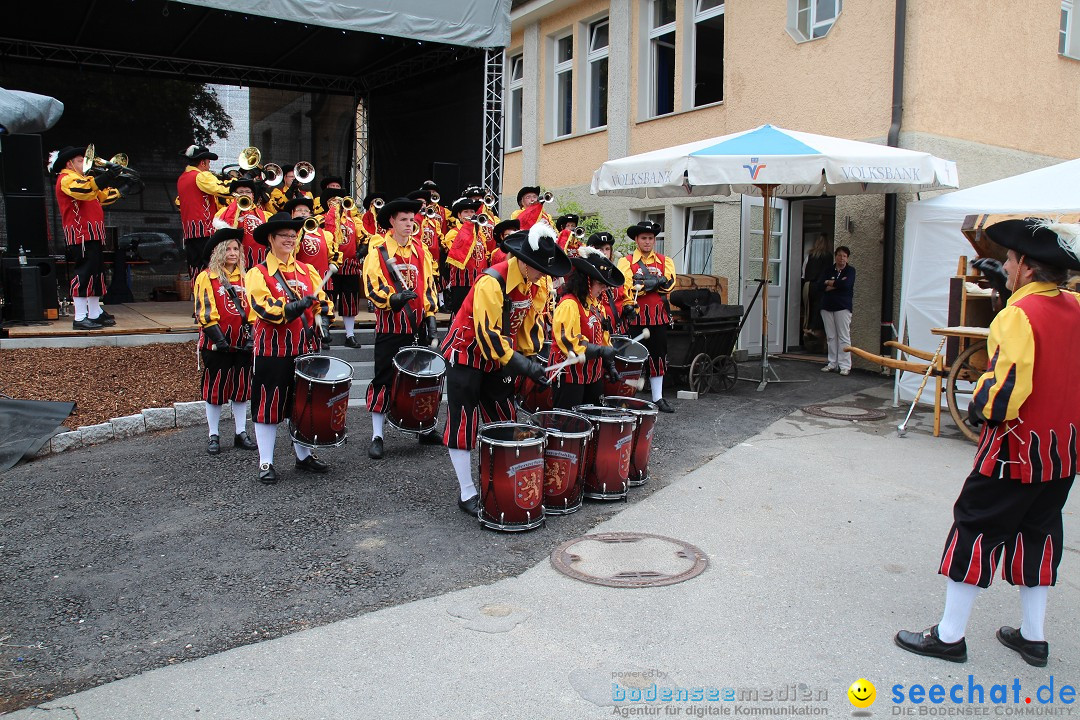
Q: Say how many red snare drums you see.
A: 8